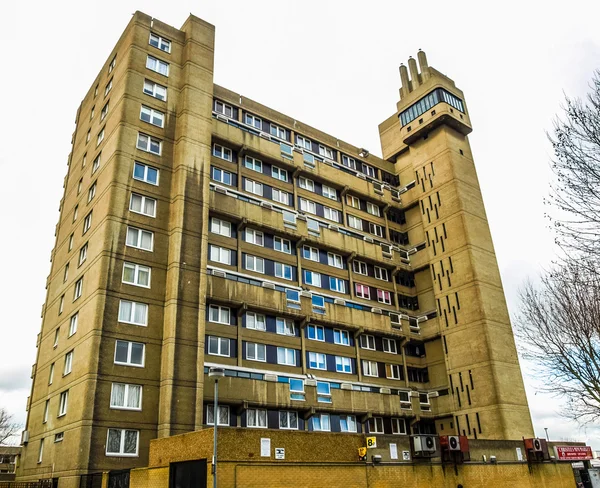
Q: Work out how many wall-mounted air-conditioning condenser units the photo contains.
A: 3